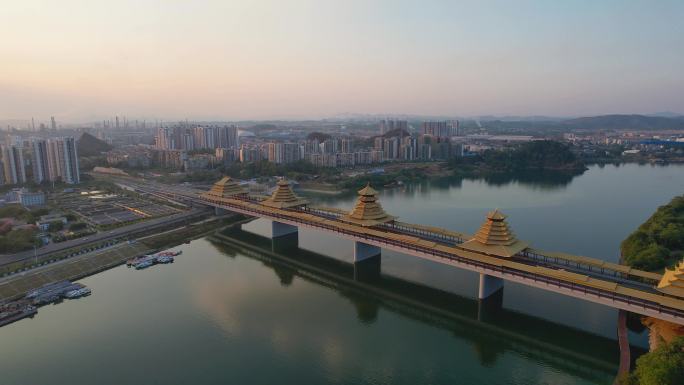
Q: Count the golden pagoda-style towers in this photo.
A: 5